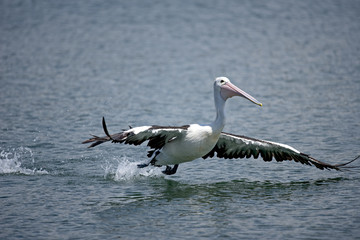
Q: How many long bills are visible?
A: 1